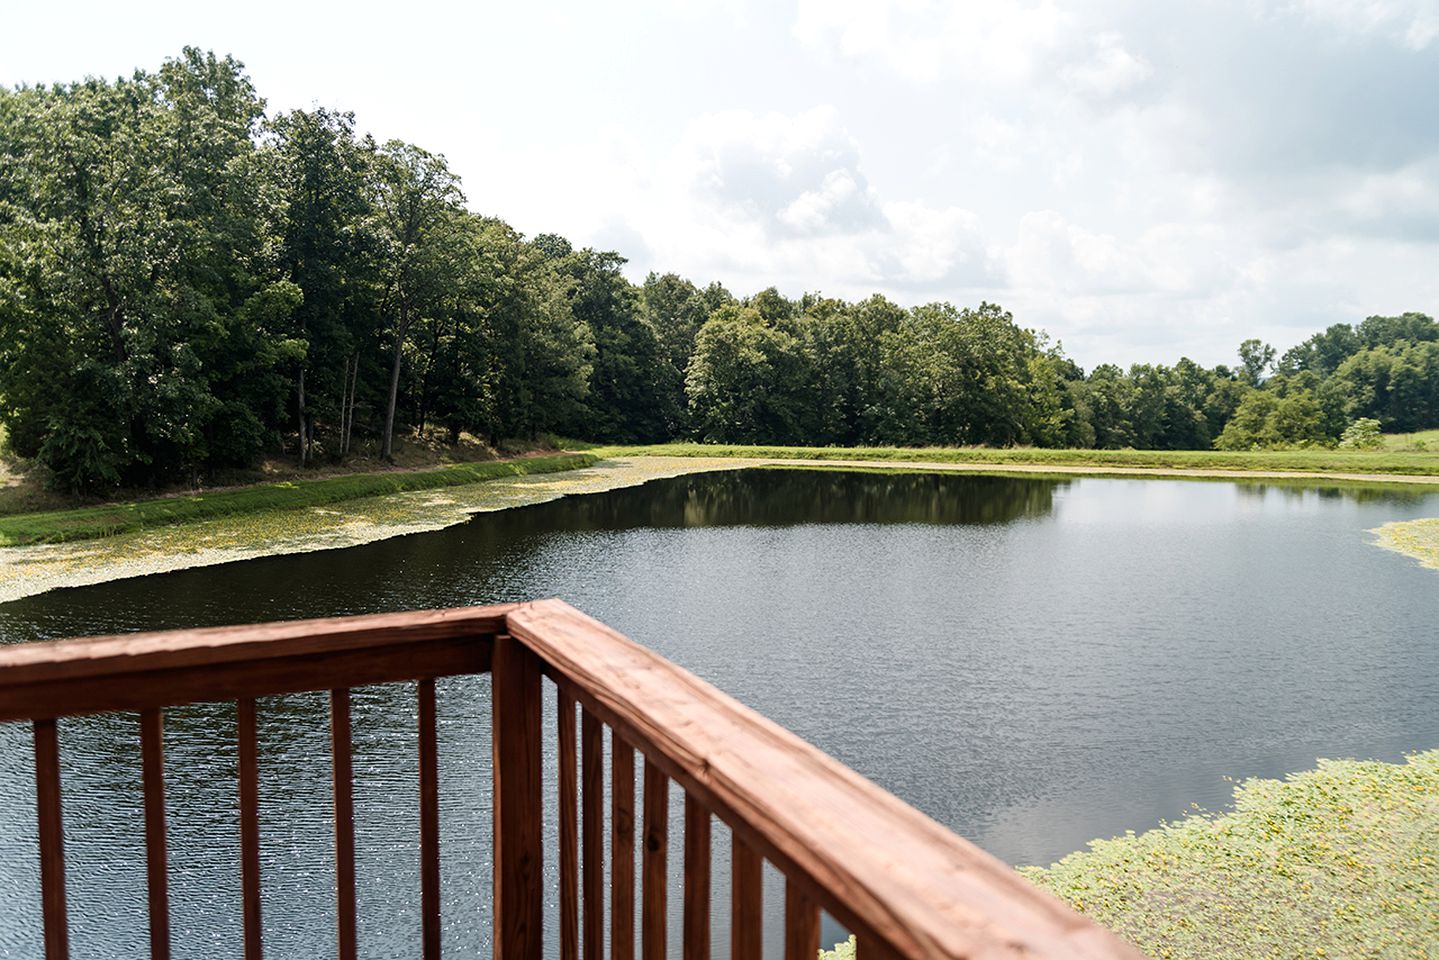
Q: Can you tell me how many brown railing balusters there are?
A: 13